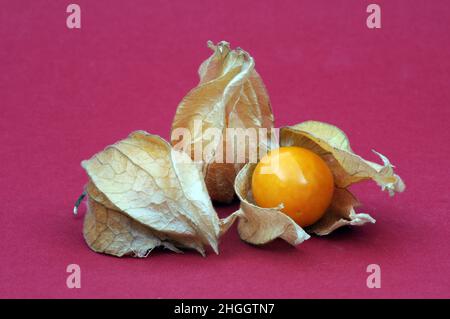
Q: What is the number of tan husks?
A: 3